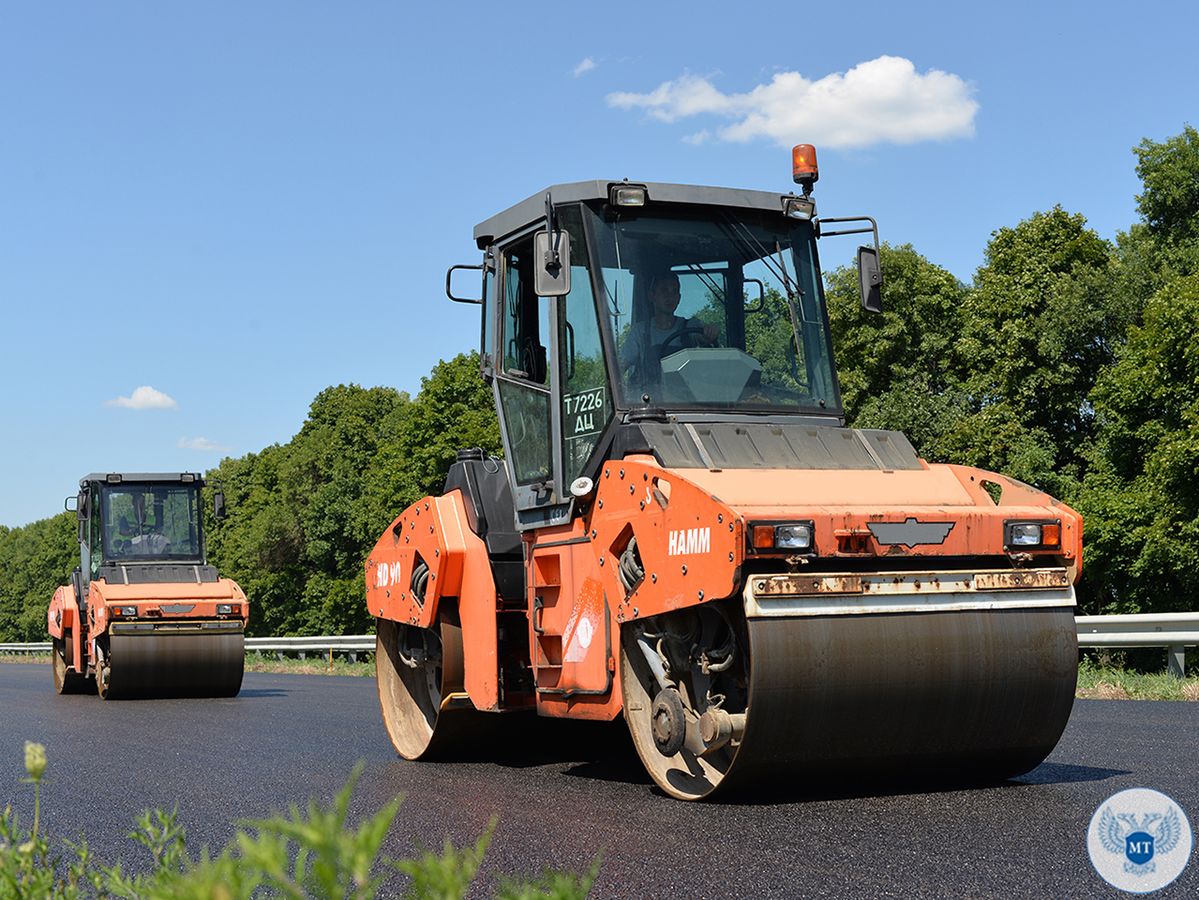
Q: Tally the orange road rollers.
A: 2